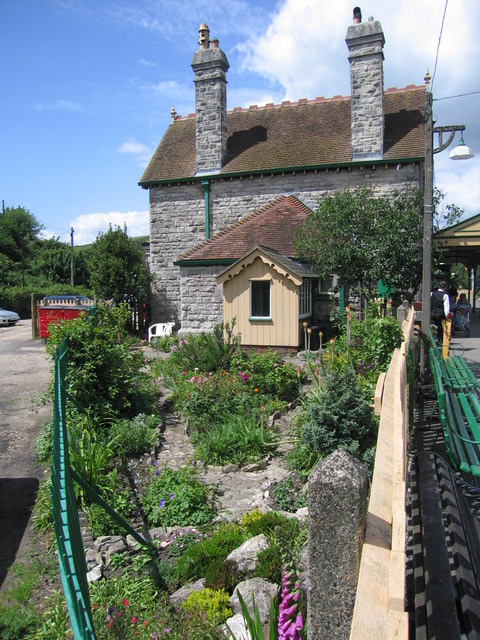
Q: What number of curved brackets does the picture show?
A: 1